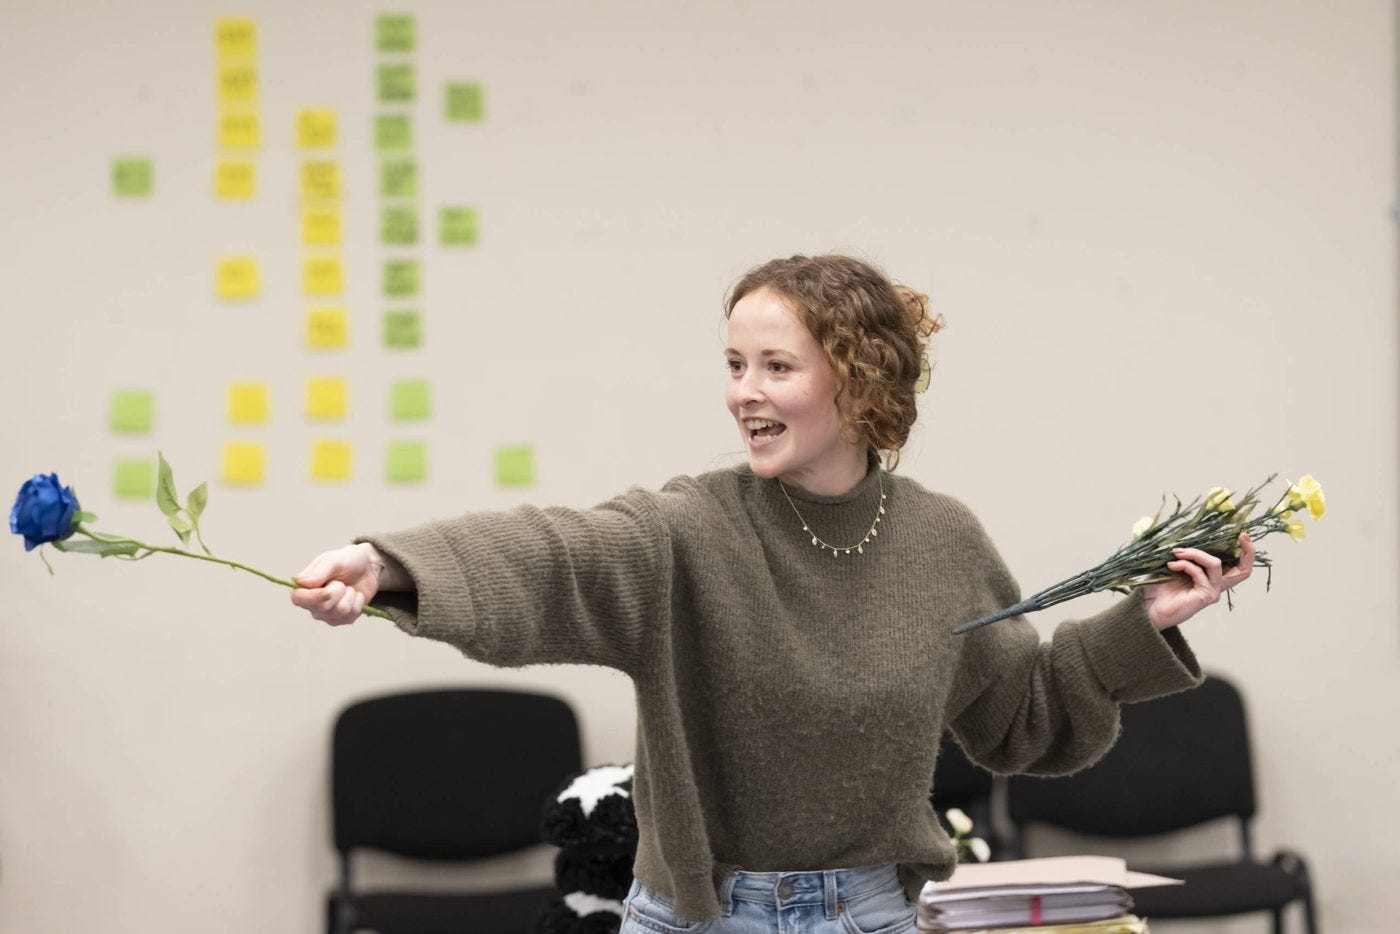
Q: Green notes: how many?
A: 15